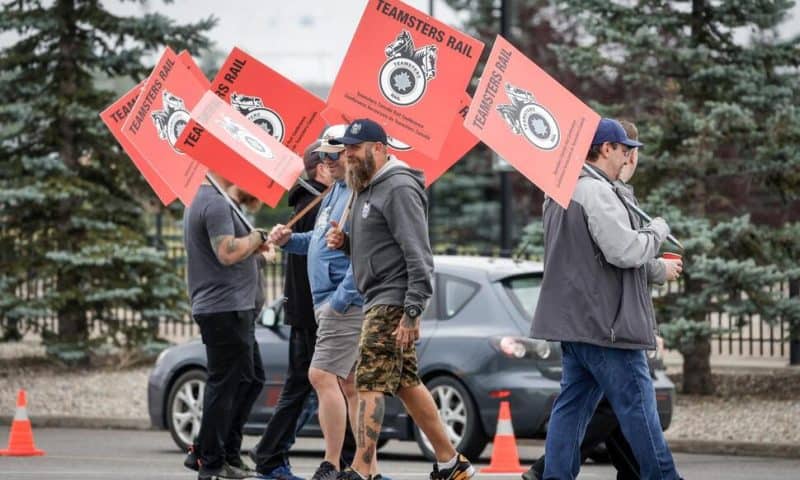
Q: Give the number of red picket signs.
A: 7